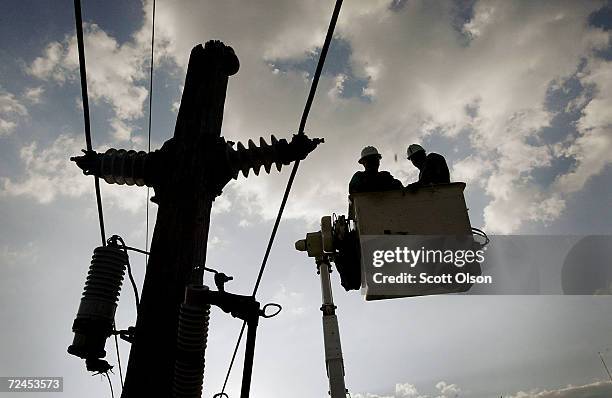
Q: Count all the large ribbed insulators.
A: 4